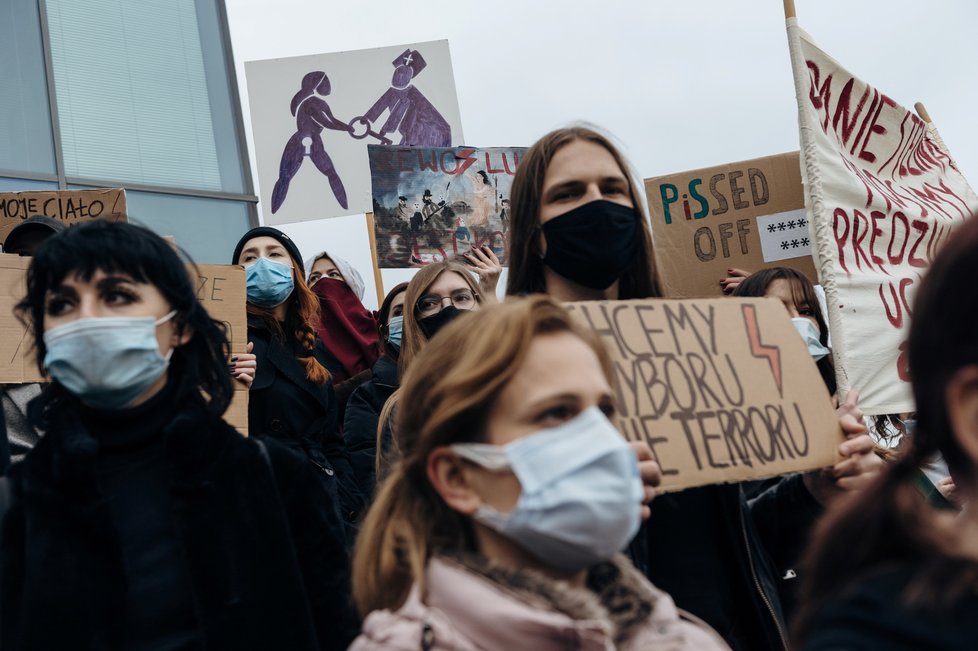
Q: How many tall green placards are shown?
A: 0